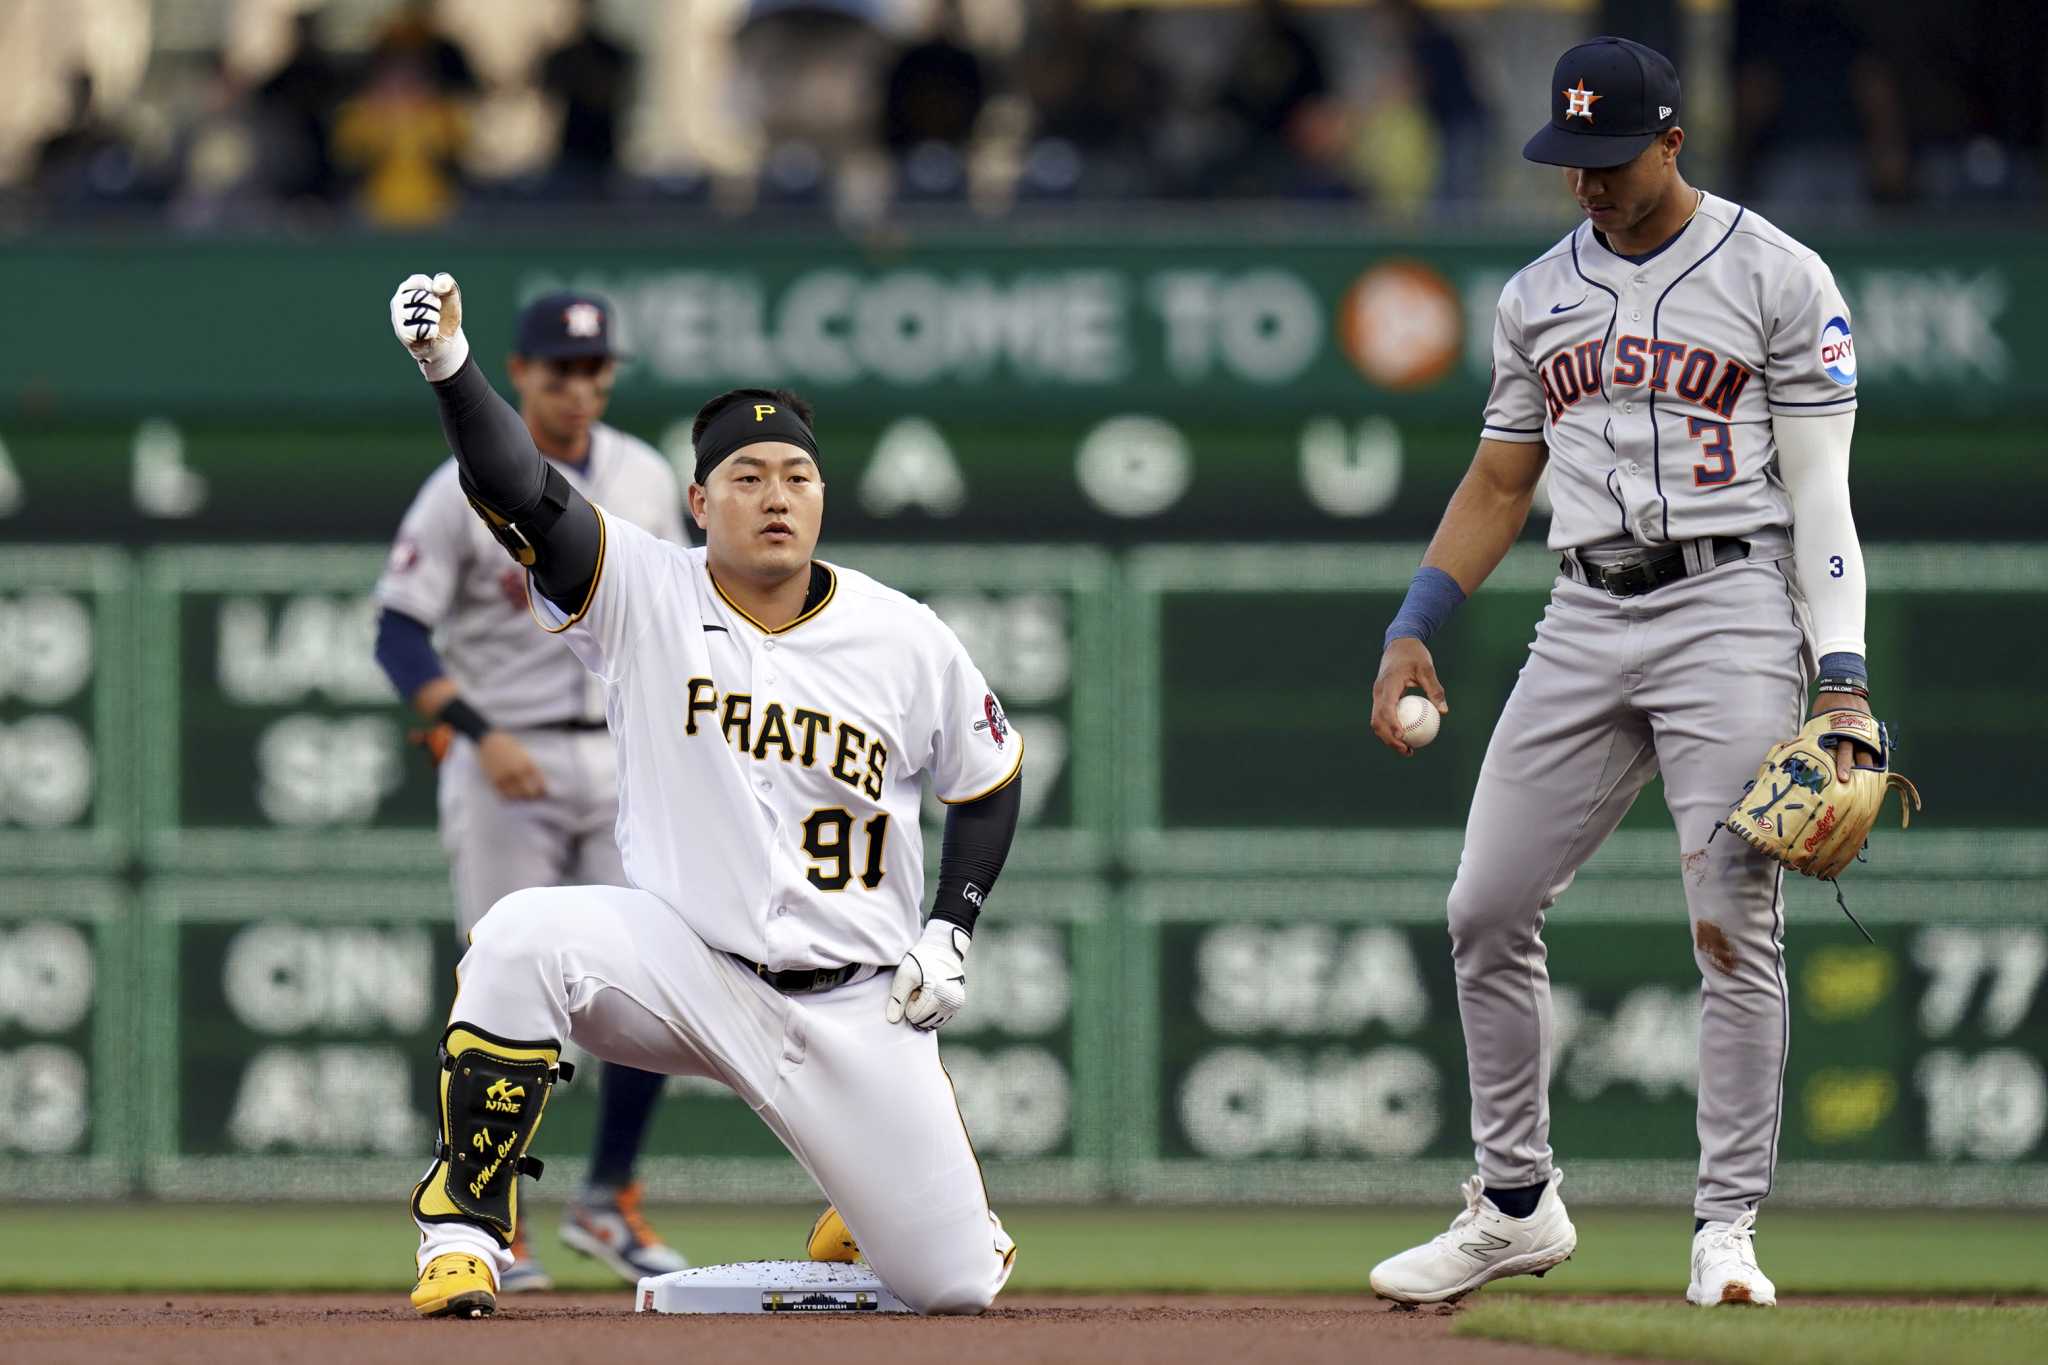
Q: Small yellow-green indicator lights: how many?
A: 2